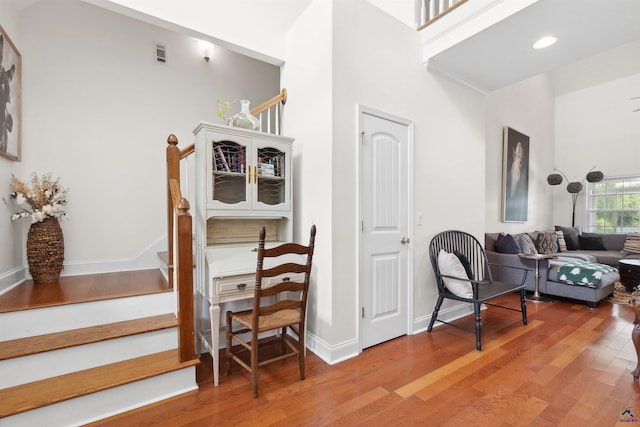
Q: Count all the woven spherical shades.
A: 3